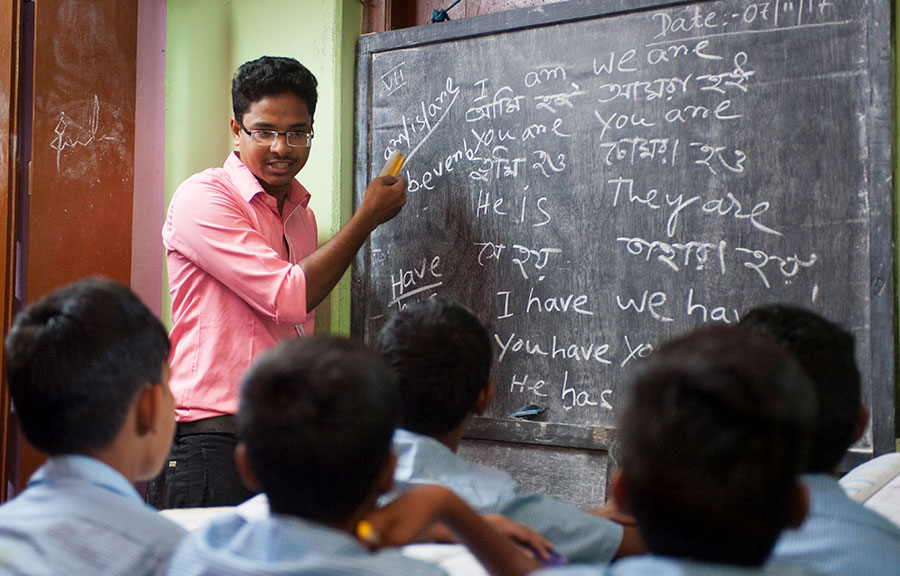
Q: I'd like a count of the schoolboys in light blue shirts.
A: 5